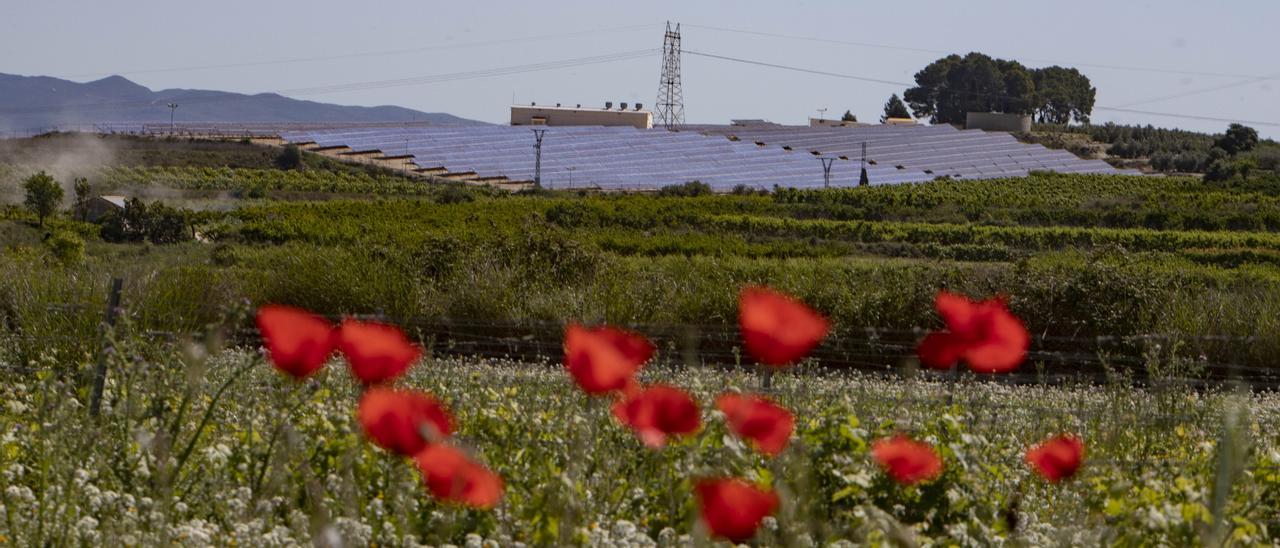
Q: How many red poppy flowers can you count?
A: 12